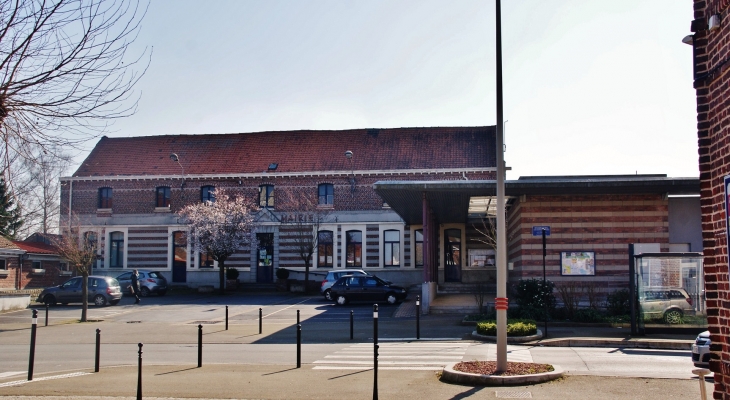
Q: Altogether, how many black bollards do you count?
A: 13